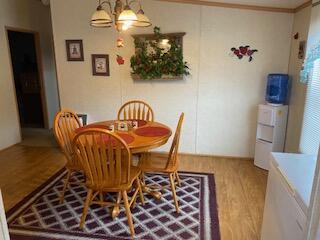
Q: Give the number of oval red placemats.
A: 4